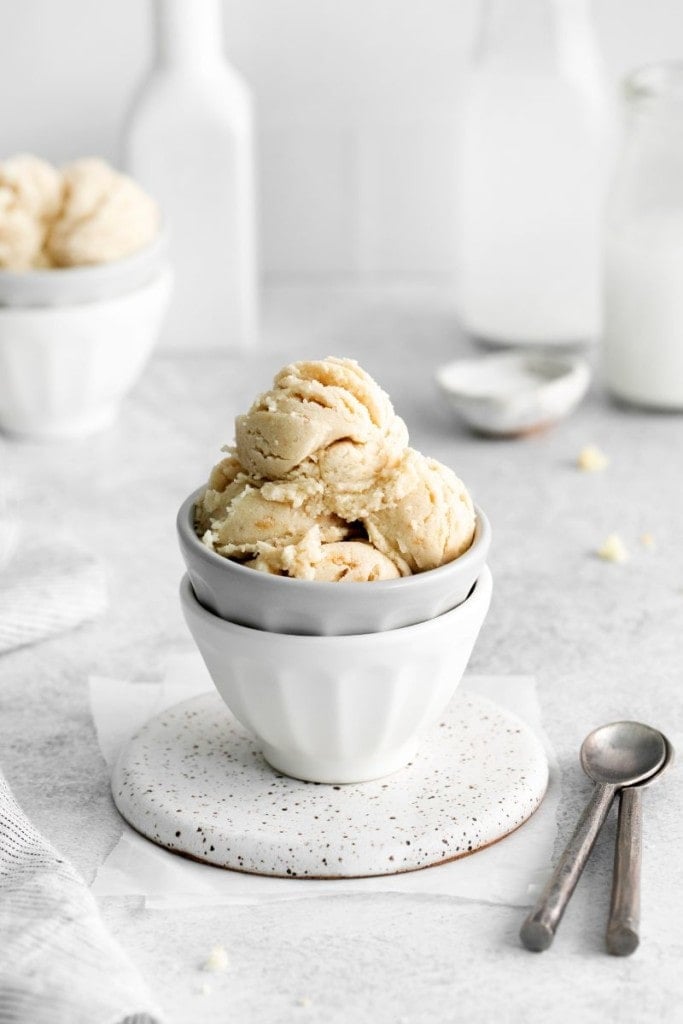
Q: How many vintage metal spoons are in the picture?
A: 2